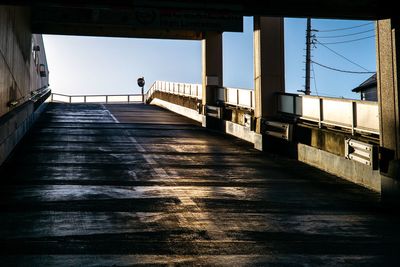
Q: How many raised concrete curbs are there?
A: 2